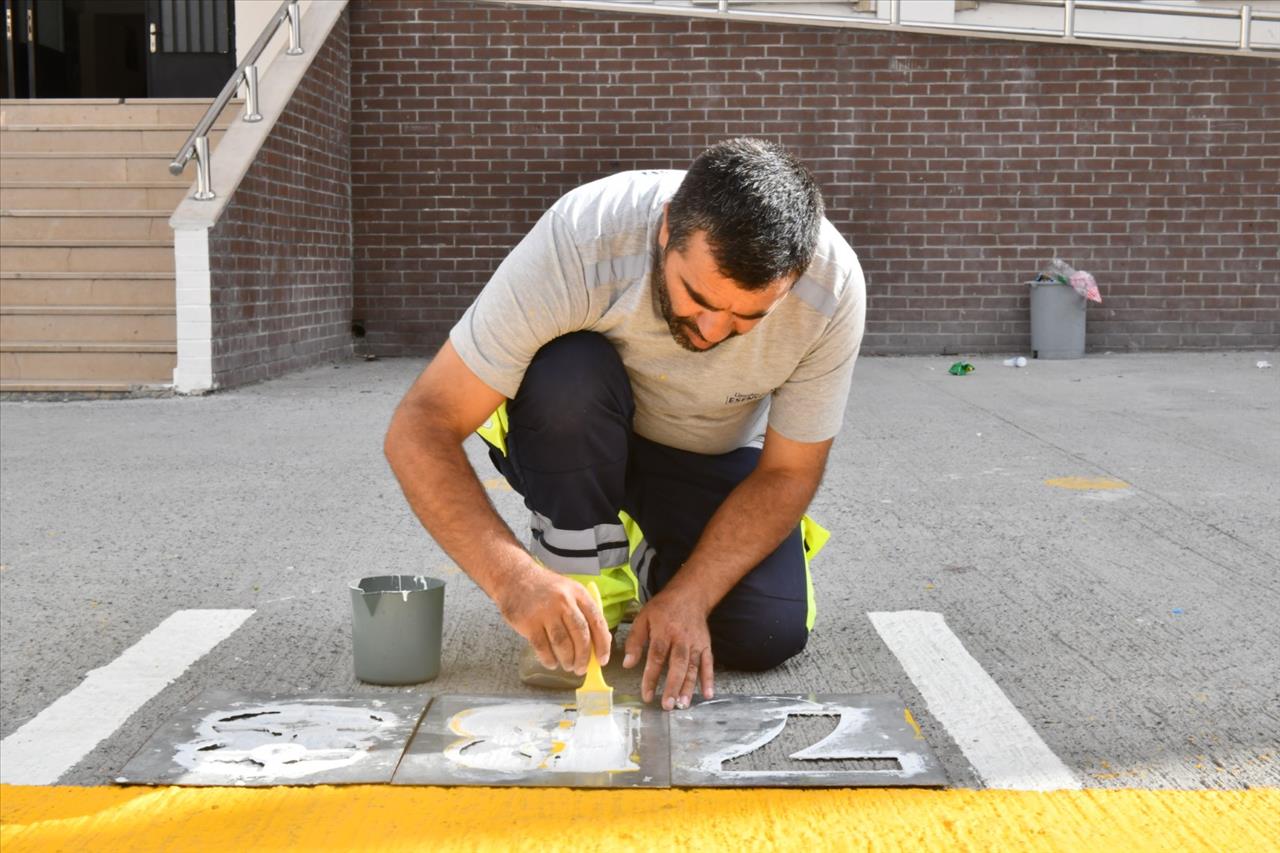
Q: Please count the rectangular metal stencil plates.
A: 3